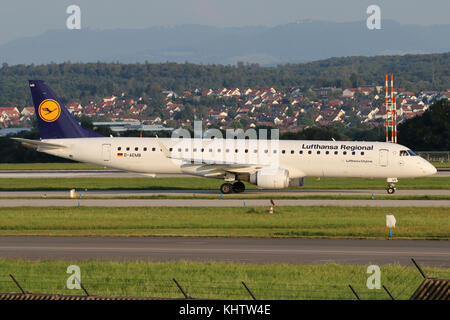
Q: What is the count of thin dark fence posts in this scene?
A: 7